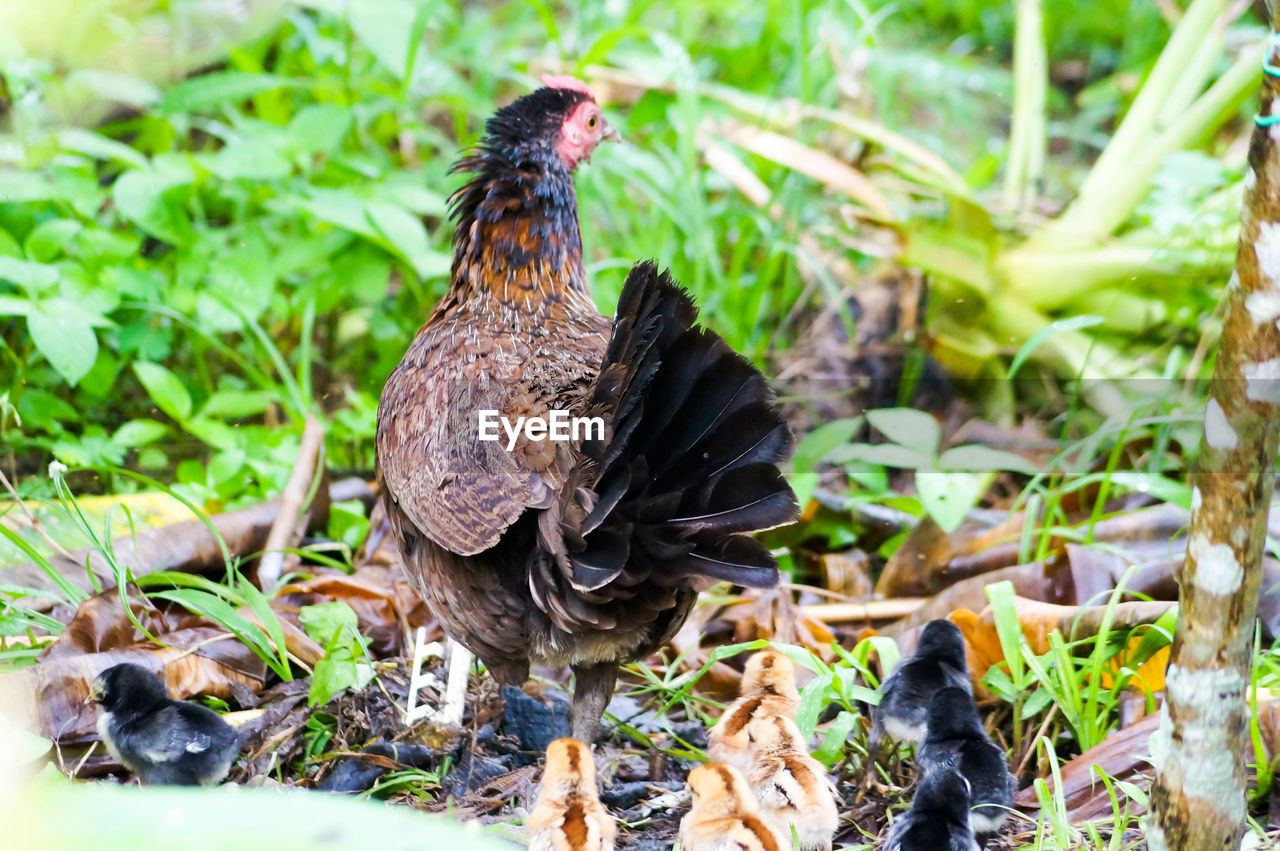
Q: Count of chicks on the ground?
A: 8